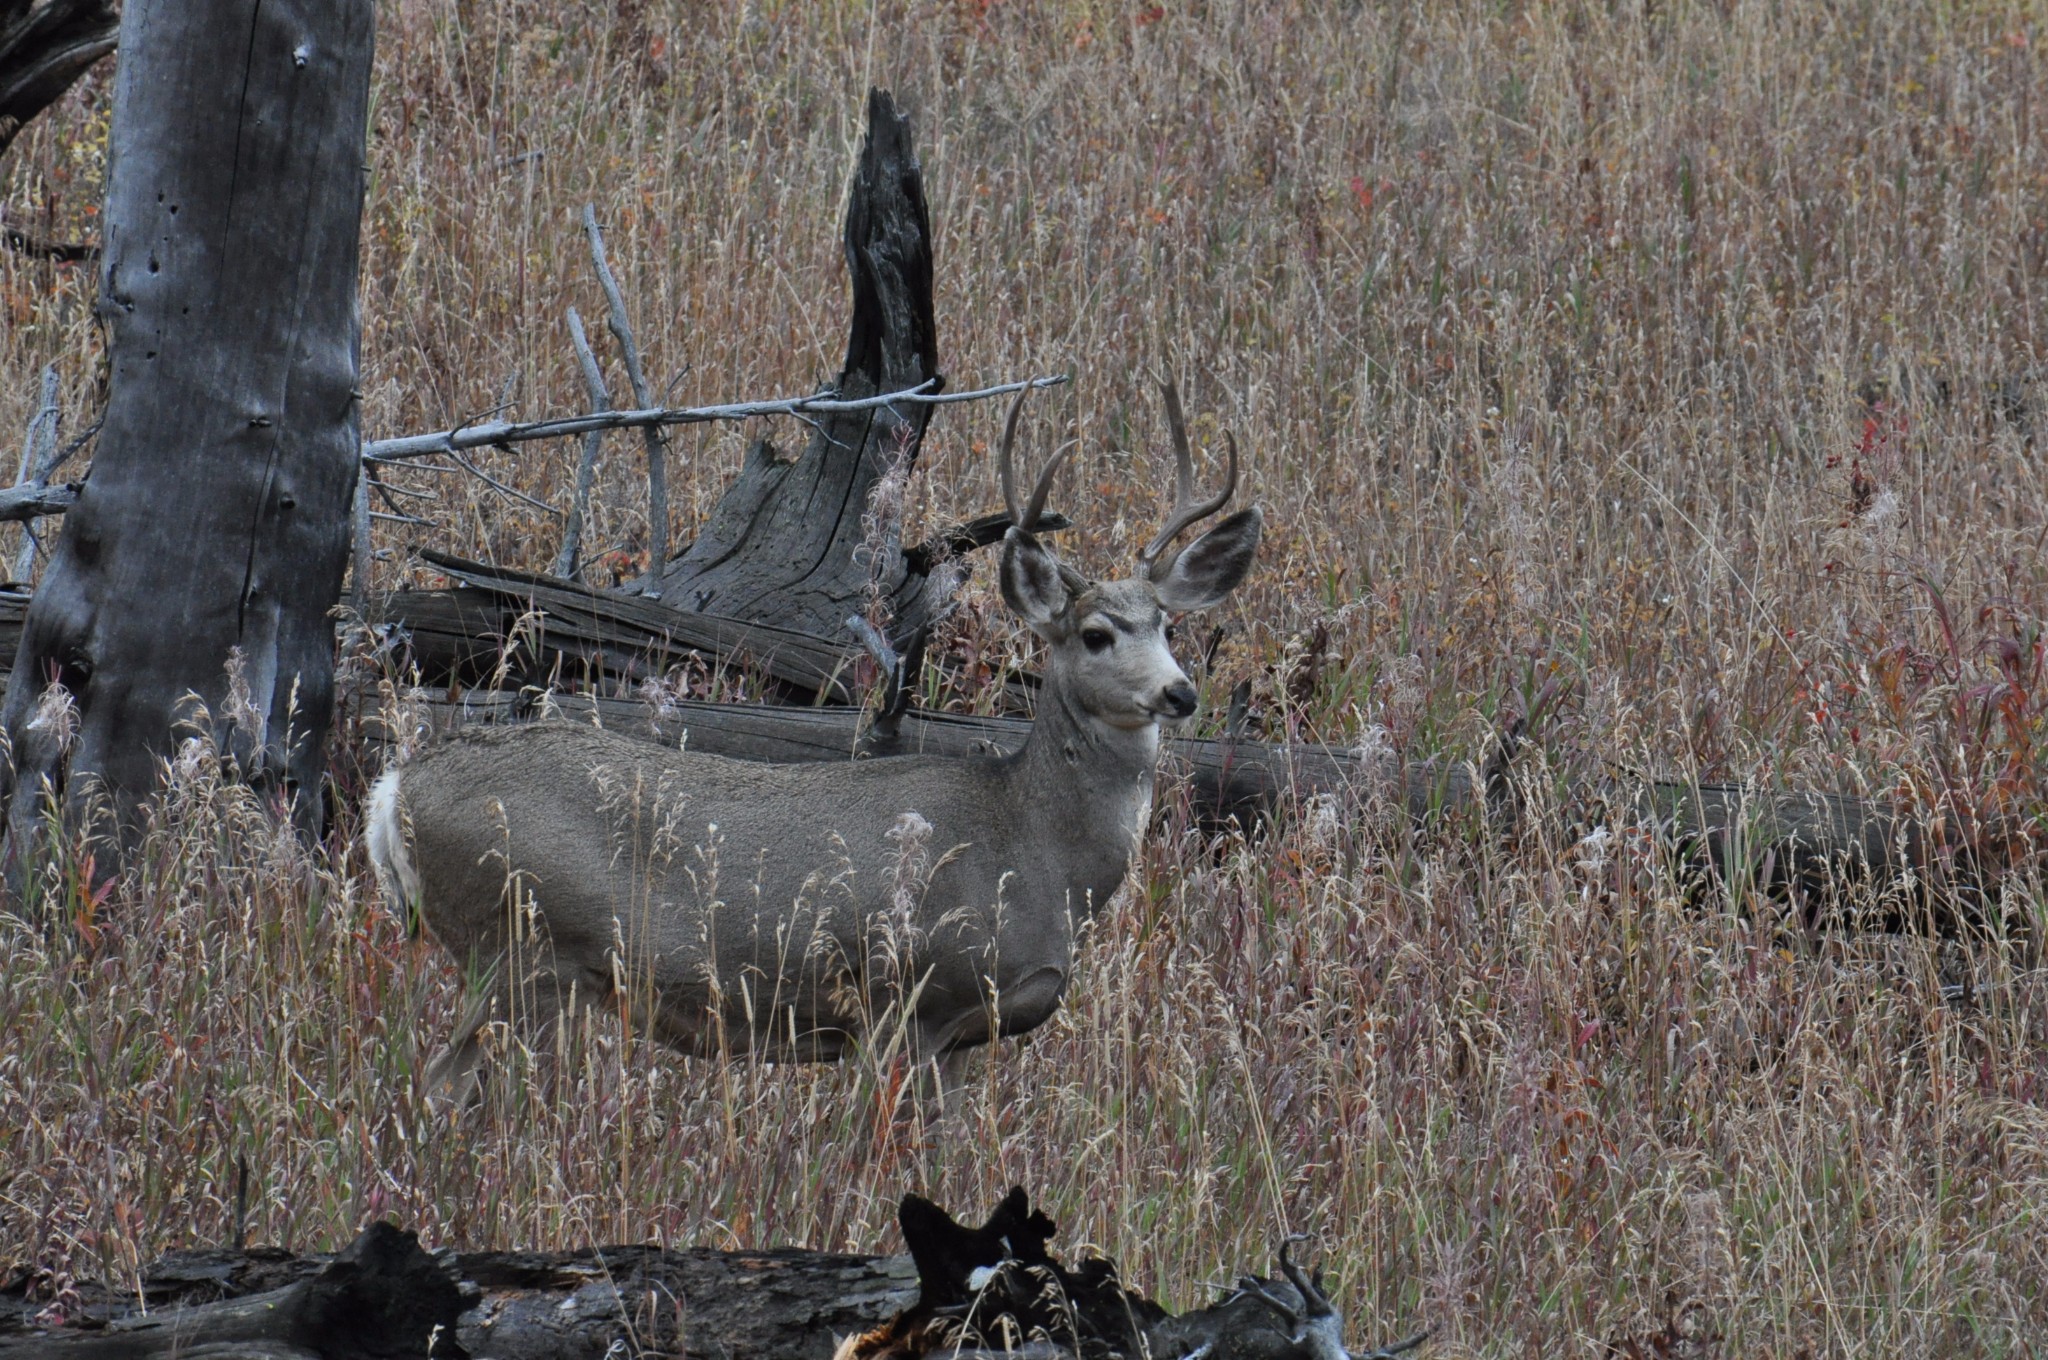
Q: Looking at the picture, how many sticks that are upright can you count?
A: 2